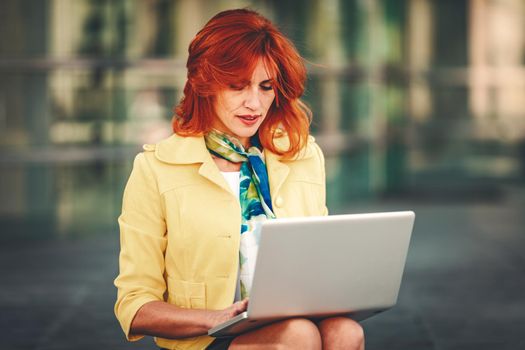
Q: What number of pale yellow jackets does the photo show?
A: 1